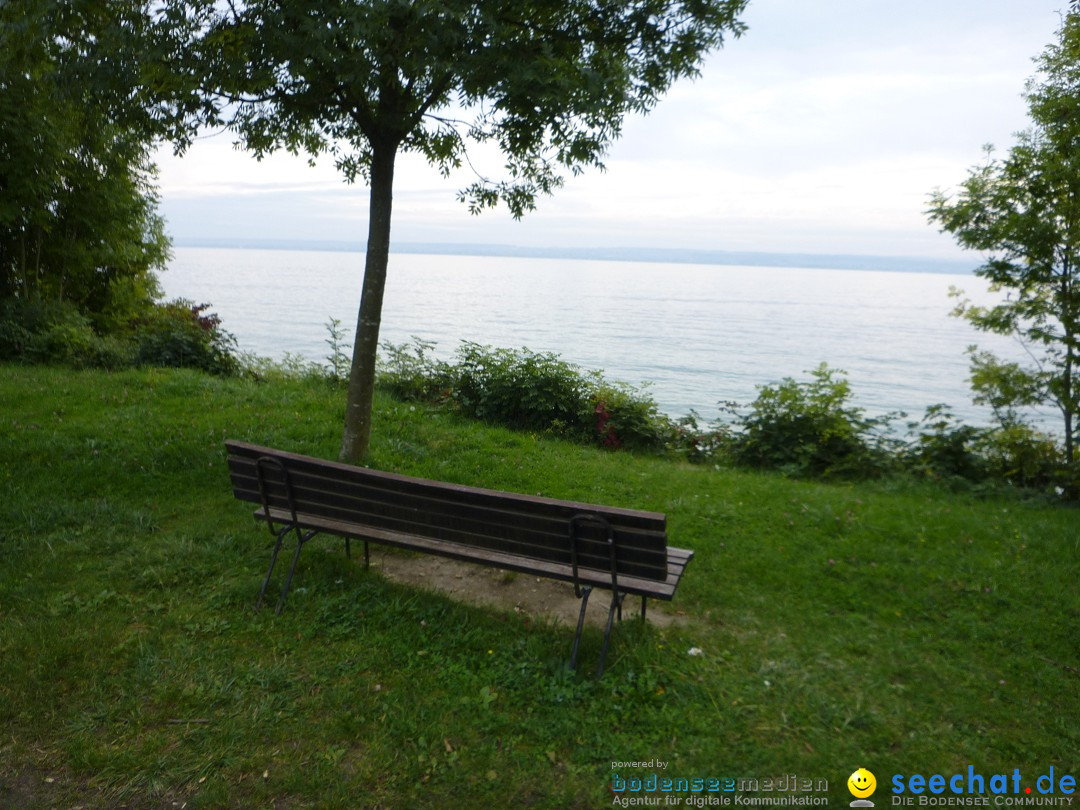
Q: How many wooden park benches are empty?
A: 1